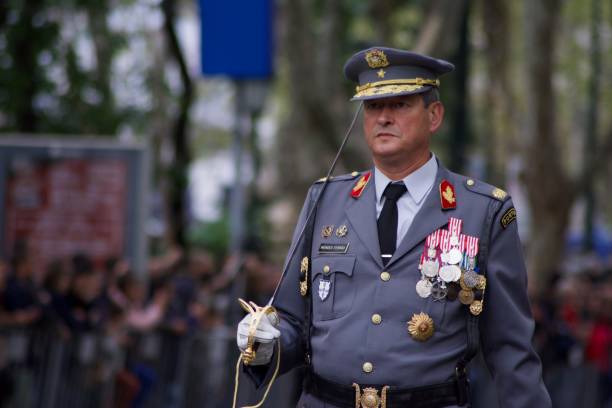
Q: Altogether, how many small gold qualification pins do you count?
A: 2